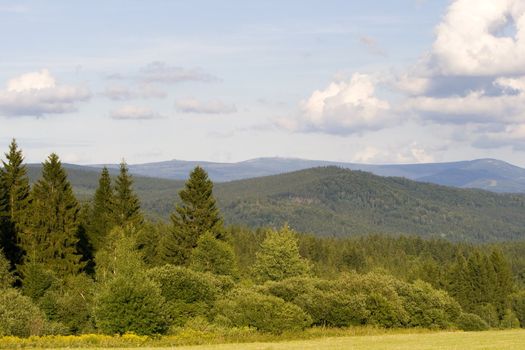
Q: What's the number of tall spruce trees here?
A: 5